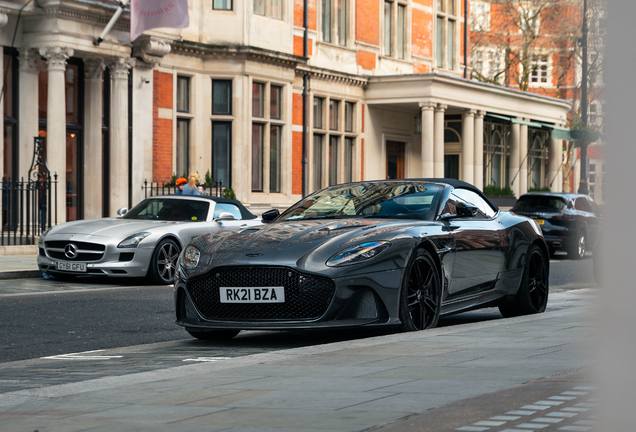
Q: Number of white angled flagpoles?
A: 1